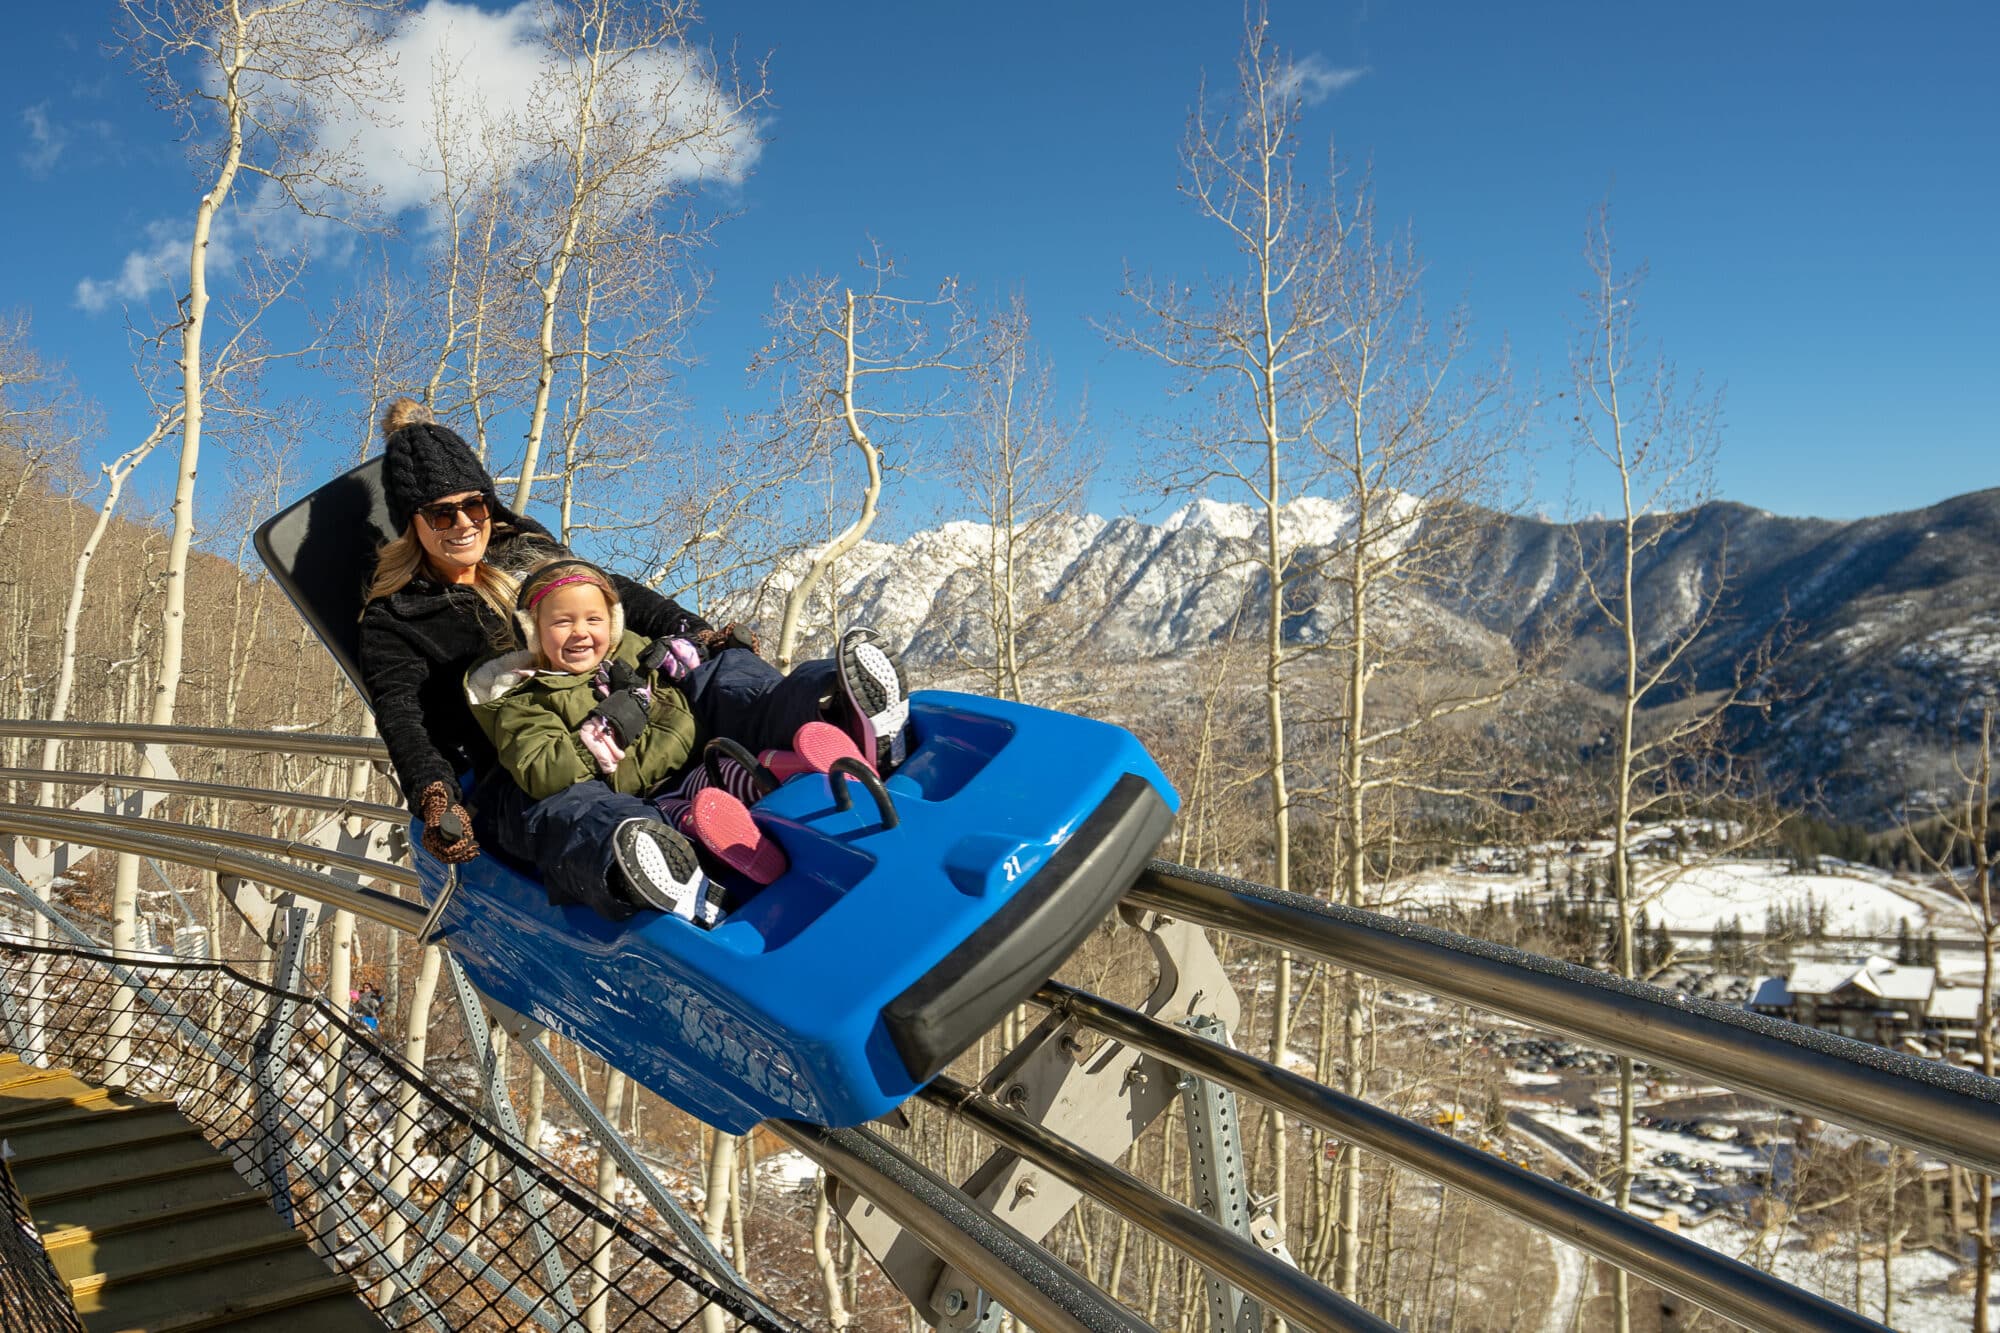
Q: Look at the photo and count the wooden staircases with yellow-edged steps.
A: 1